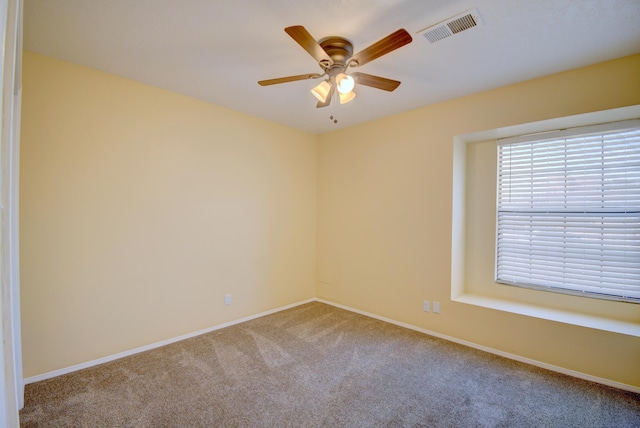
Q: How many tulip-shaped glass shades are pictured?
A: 3